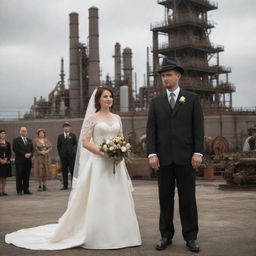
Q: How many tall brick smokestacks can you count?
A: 2